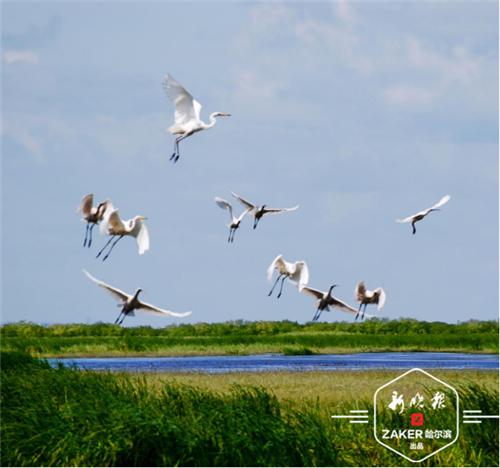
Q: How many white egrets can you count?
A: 10